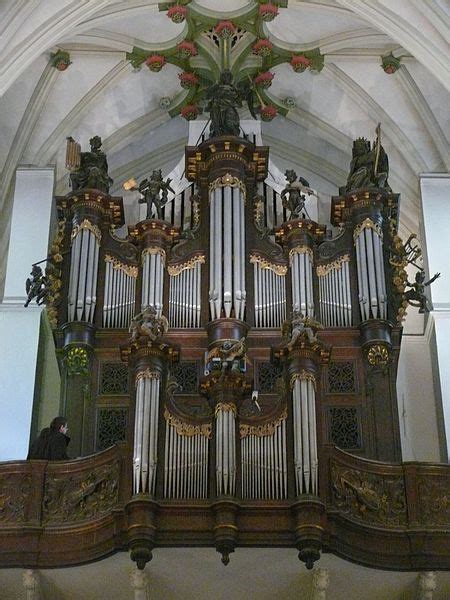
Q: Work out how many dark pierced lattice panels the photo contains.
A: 6